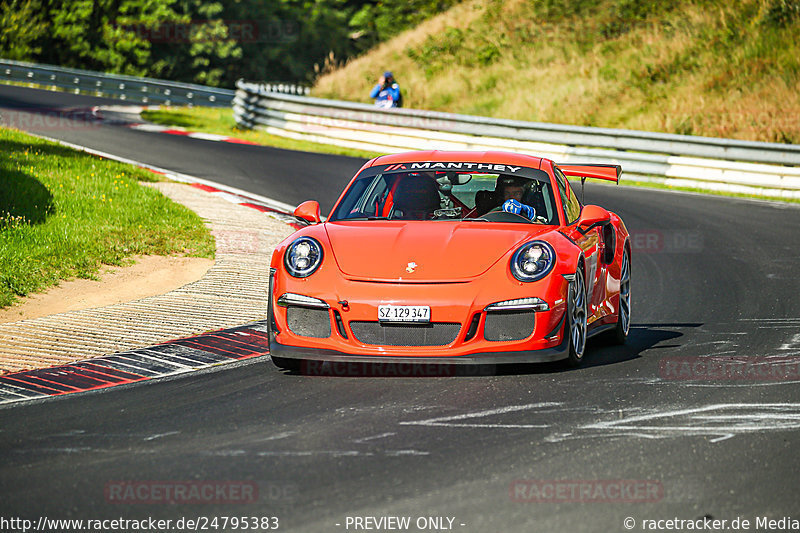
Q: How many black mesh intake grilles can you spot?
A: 3